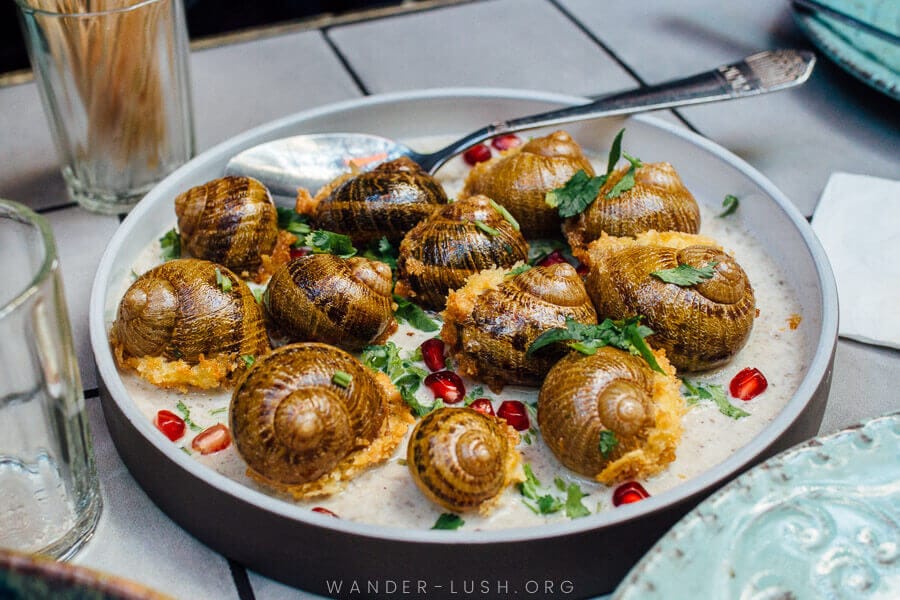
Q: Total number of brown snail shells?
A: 12